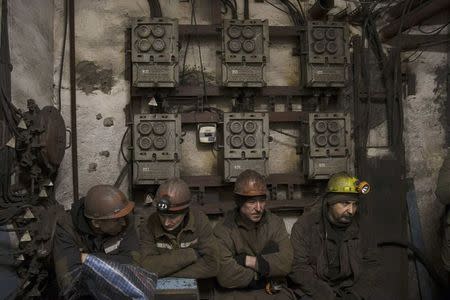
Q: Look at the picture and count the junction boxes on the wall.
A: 6